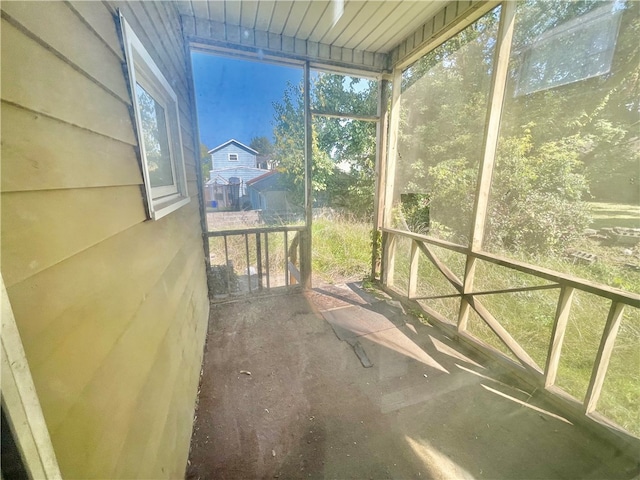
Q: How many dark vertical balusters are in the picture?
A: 5